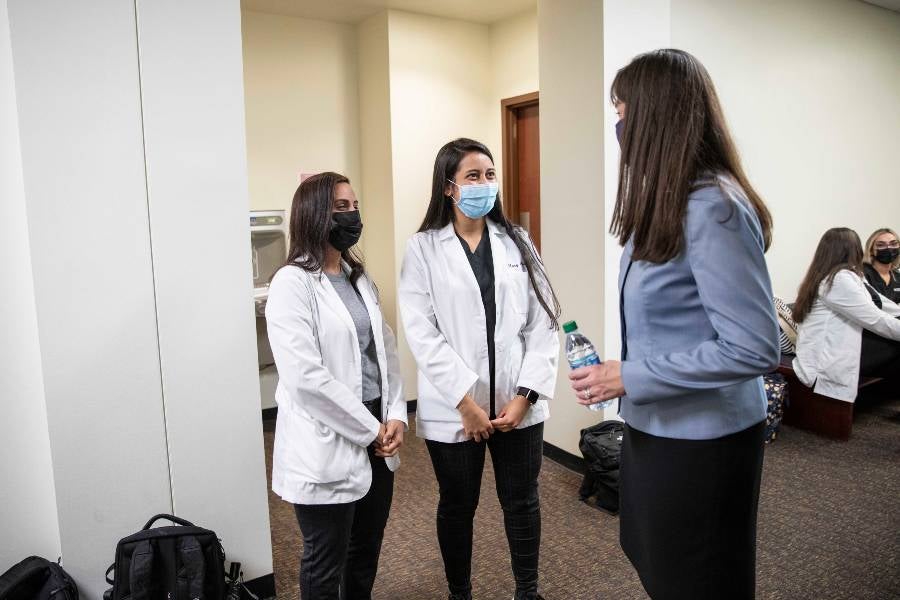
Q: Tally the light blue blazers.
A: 1